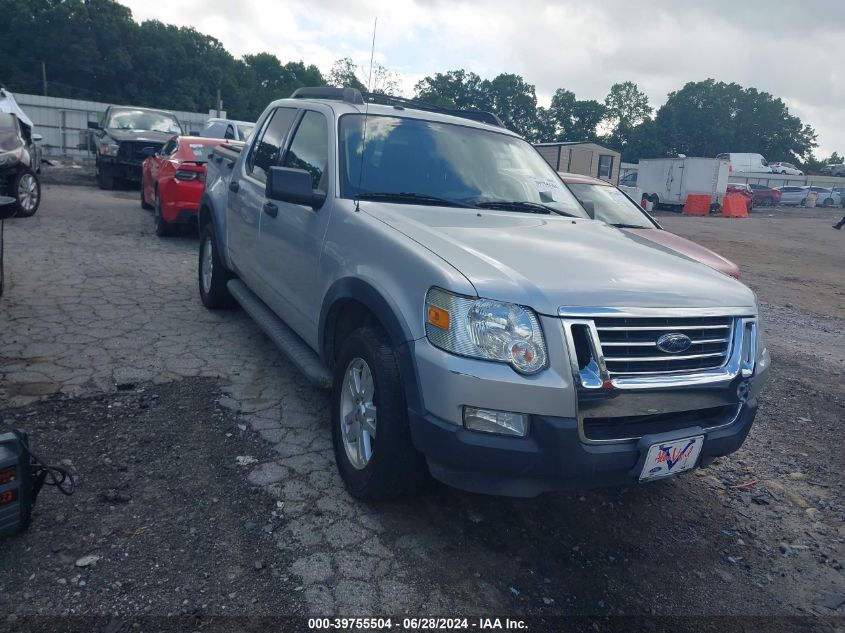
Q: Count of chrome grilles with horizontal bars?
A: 1